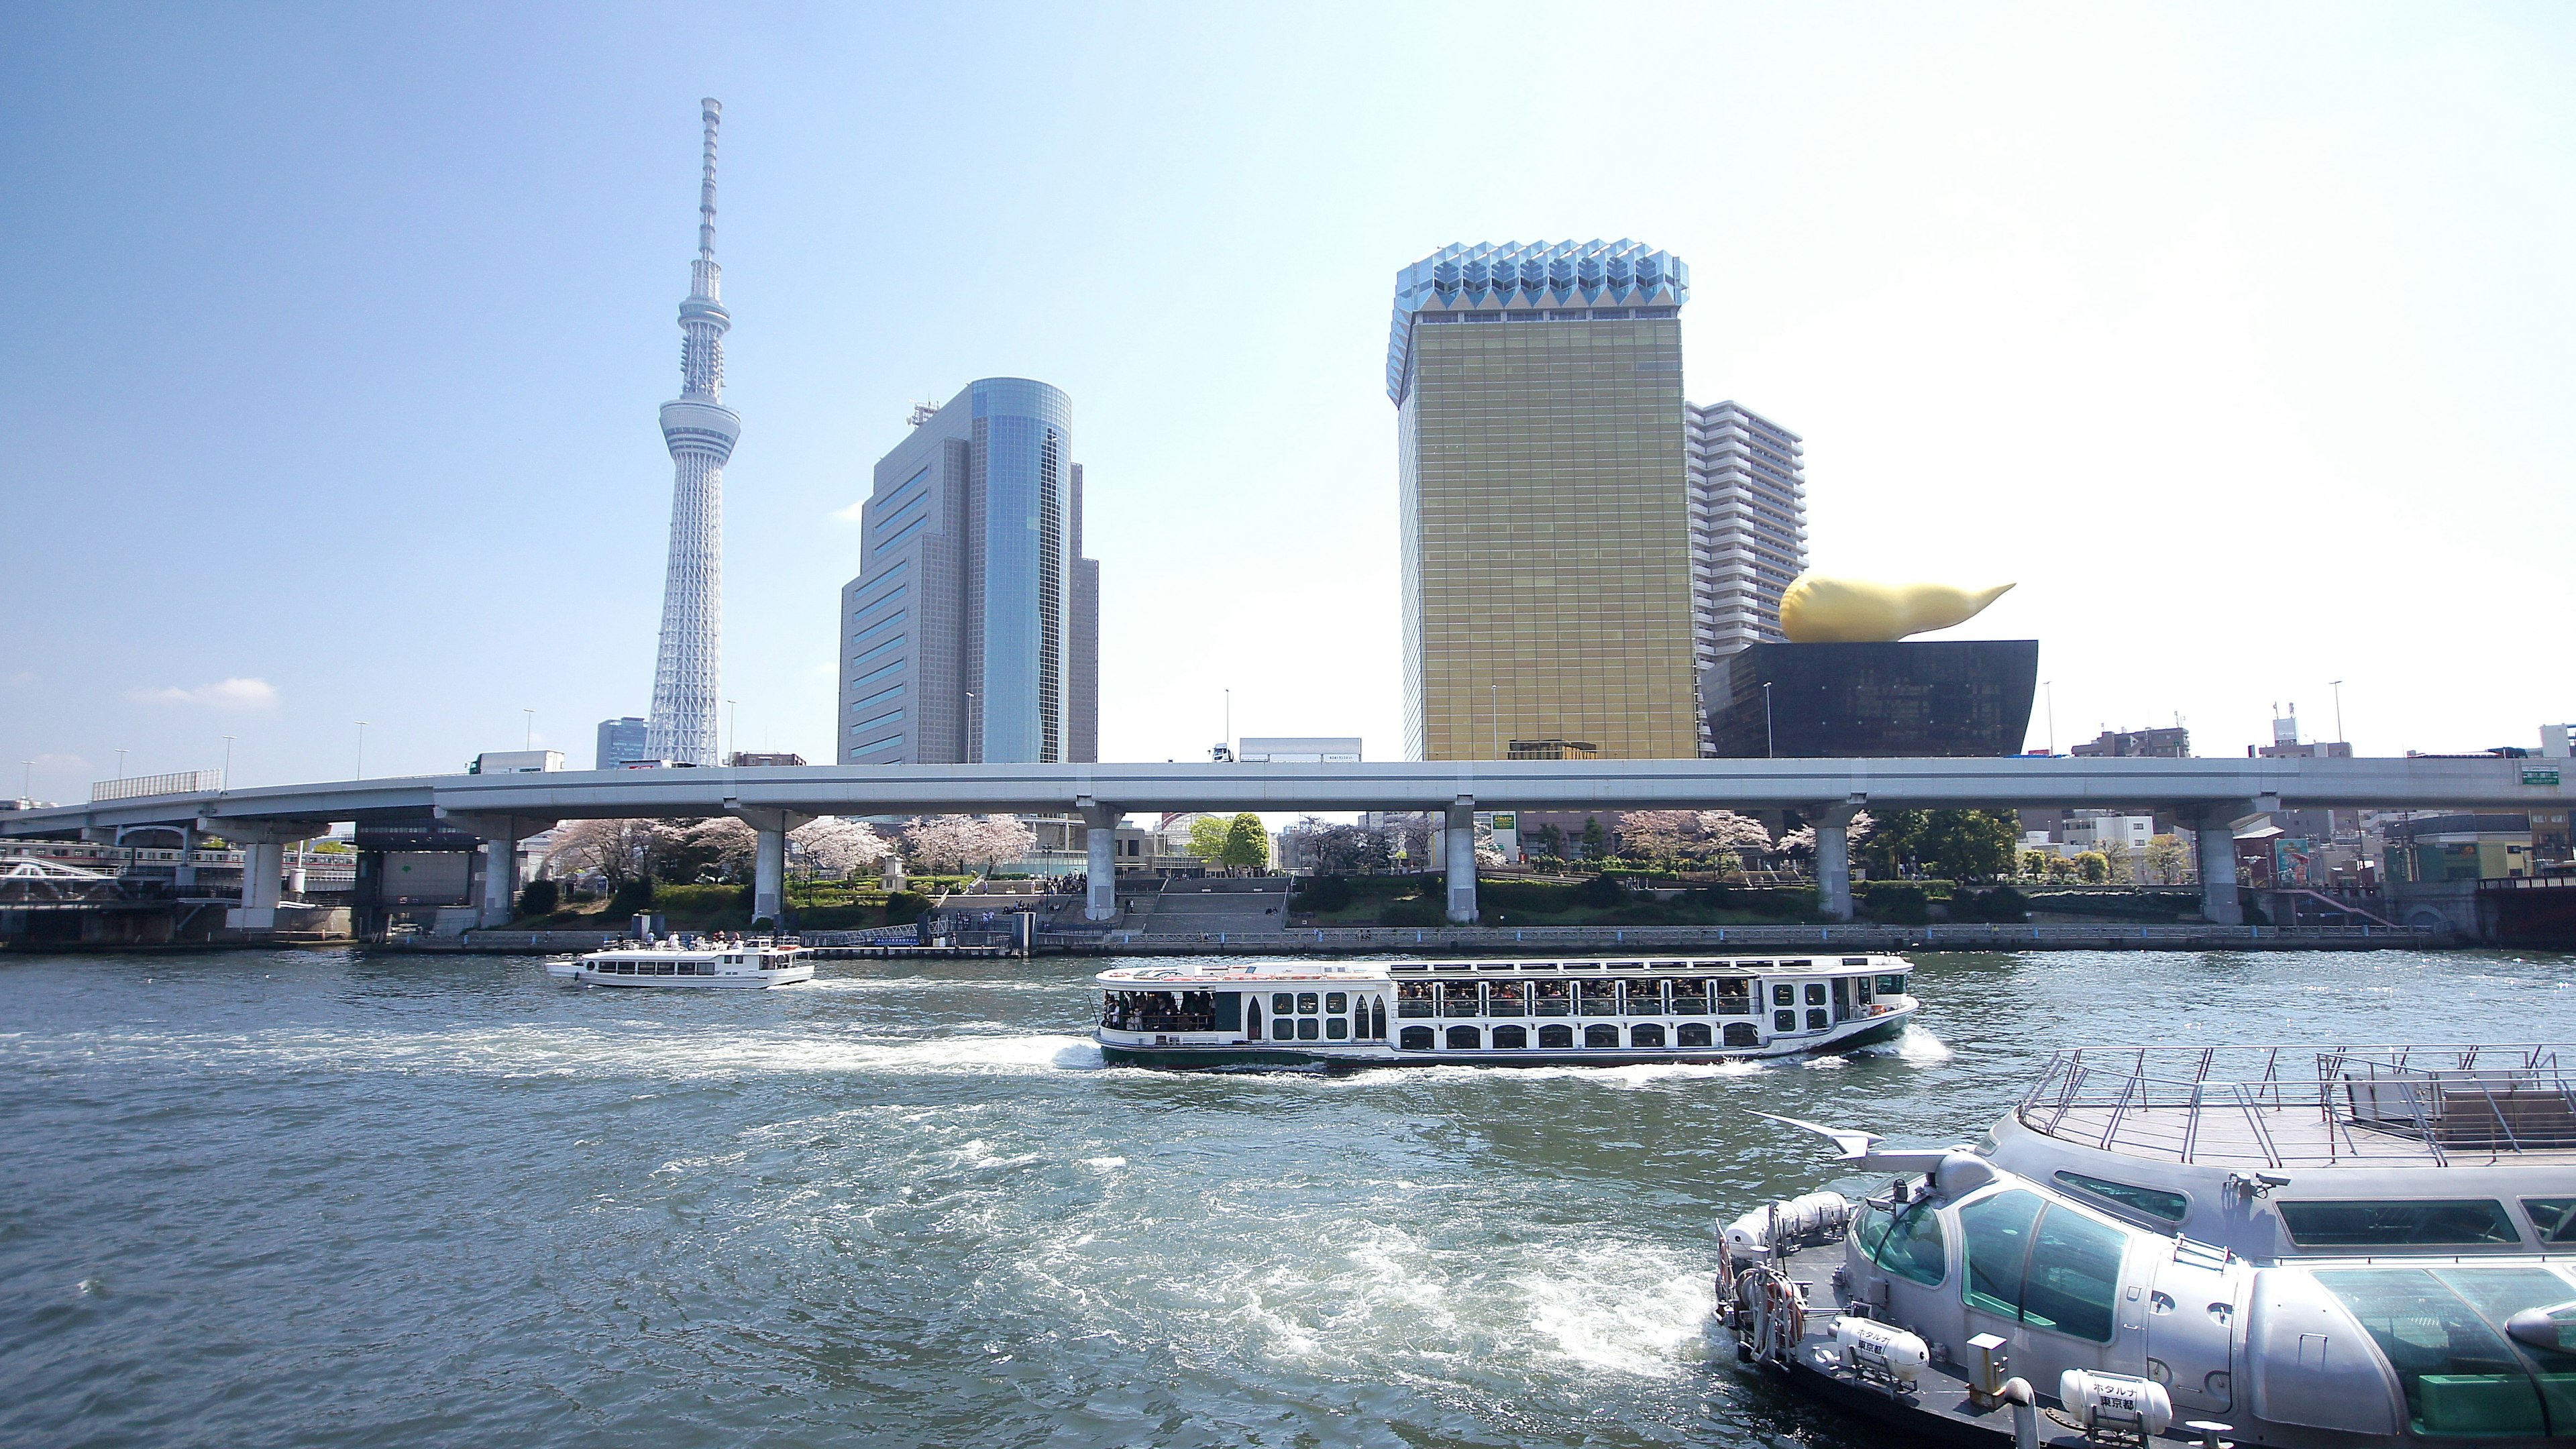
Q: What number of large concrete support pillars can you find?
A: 7